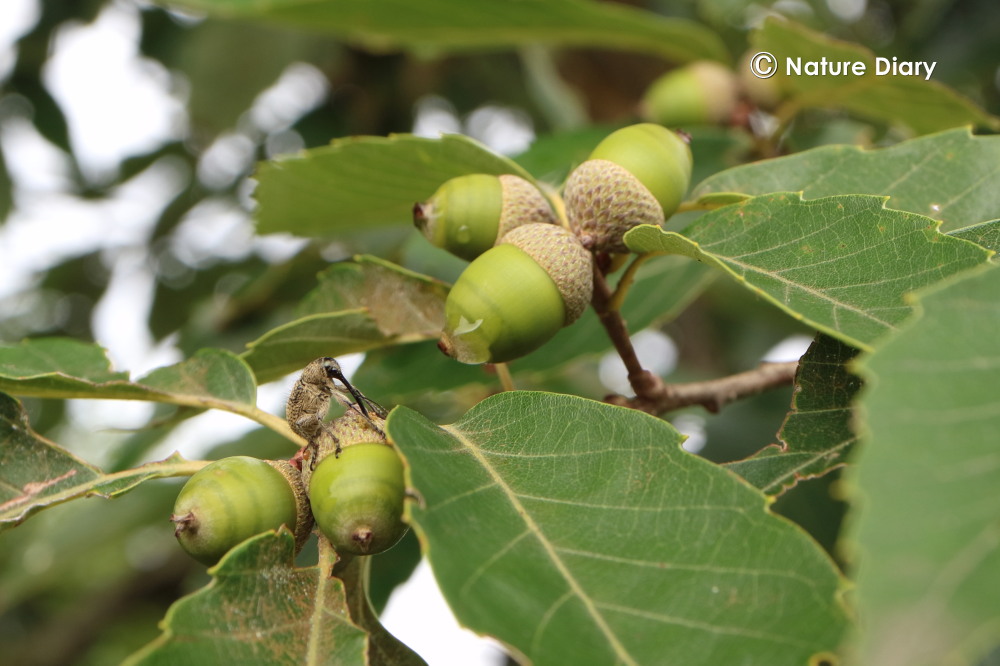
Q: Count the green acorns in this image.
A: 6